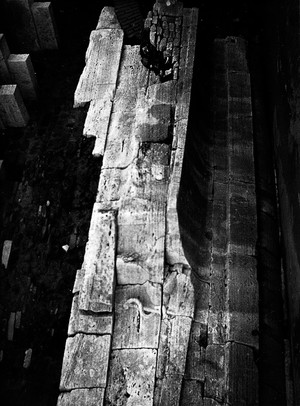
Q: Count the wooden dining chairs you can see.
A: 0